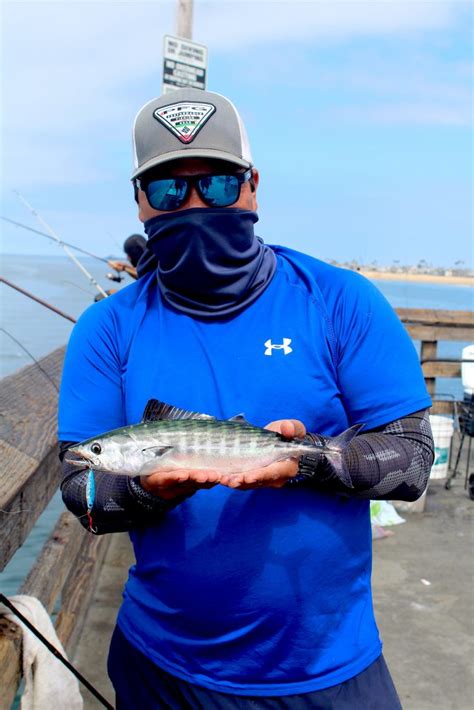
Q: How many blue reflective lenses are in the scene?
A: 2